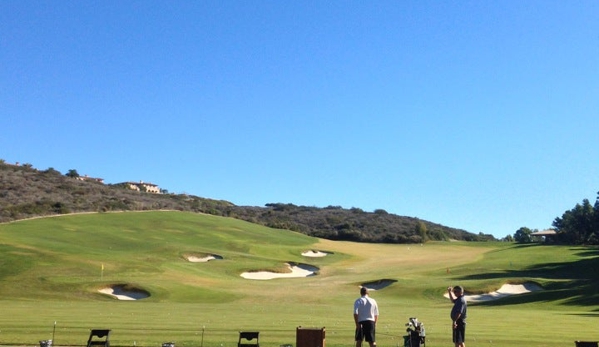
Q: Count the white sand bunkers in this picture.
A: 6